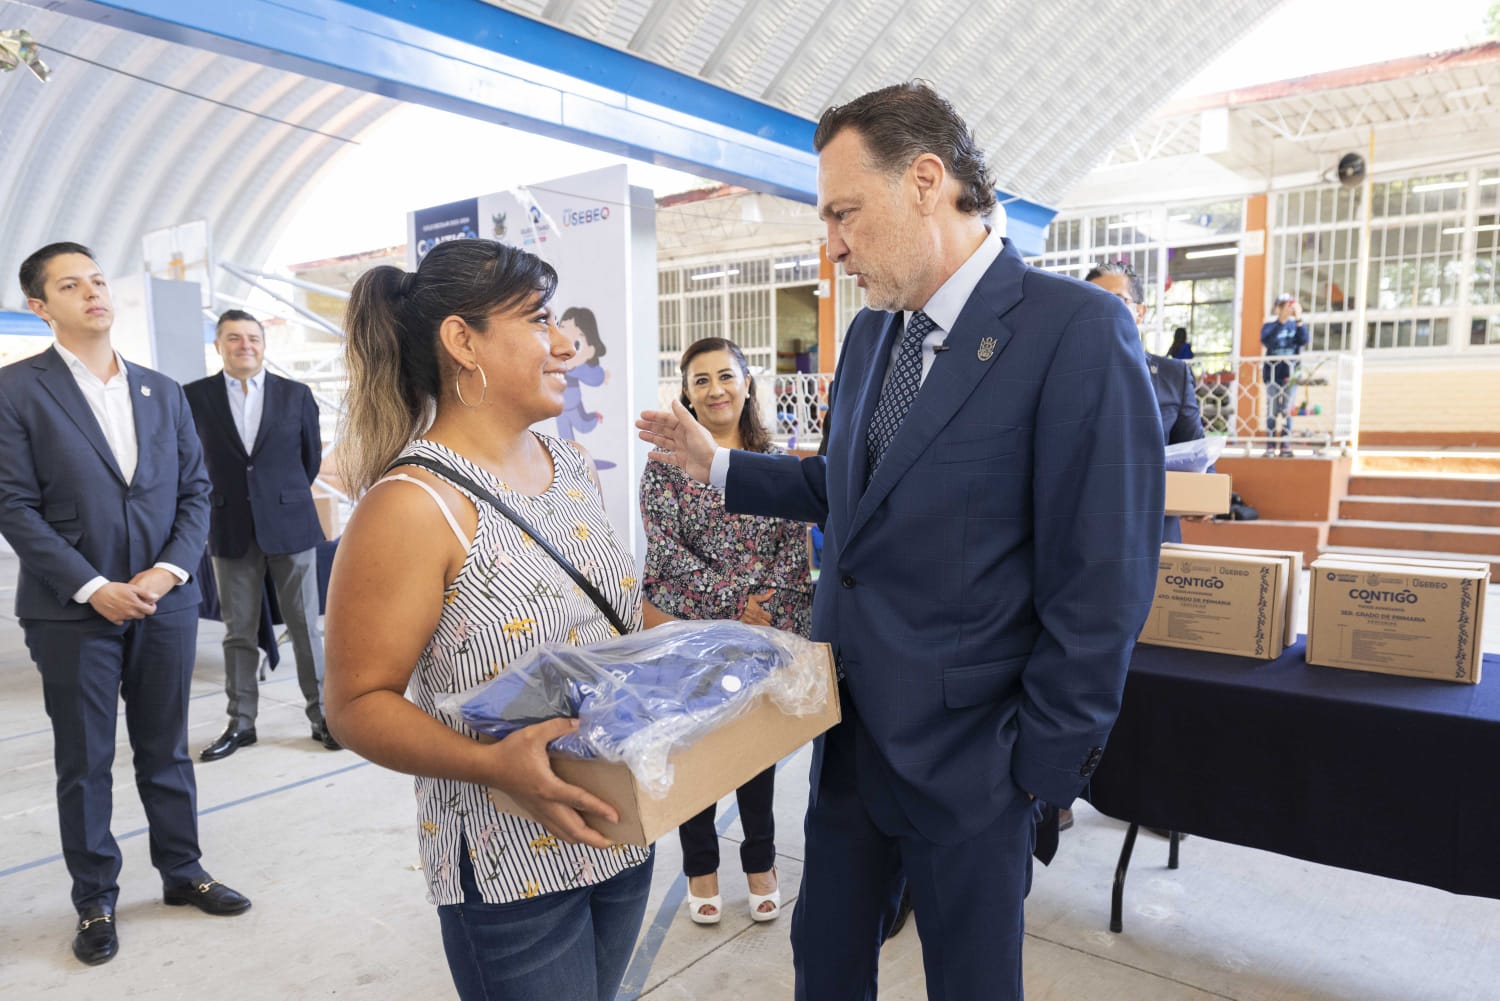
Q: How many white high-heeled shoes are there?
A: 2